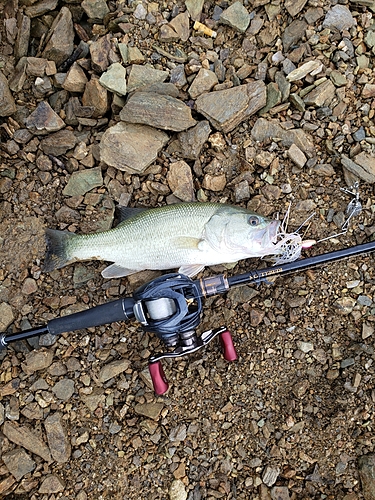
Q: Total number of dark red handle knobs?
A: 2